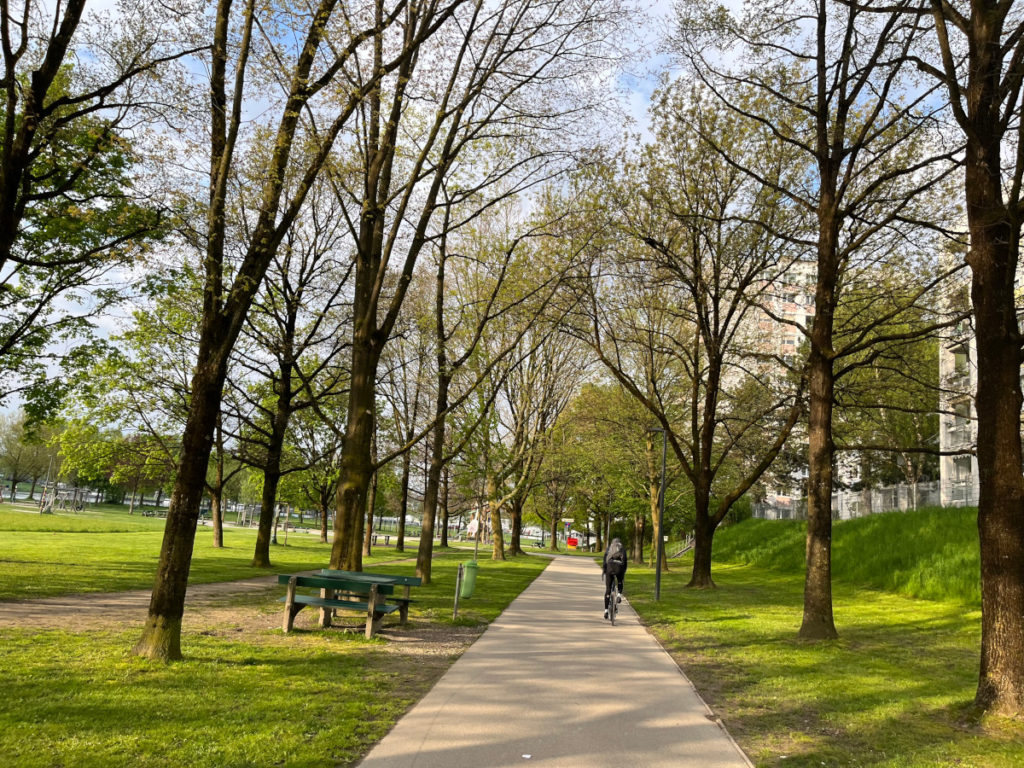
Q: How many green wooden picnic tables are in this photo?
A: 1